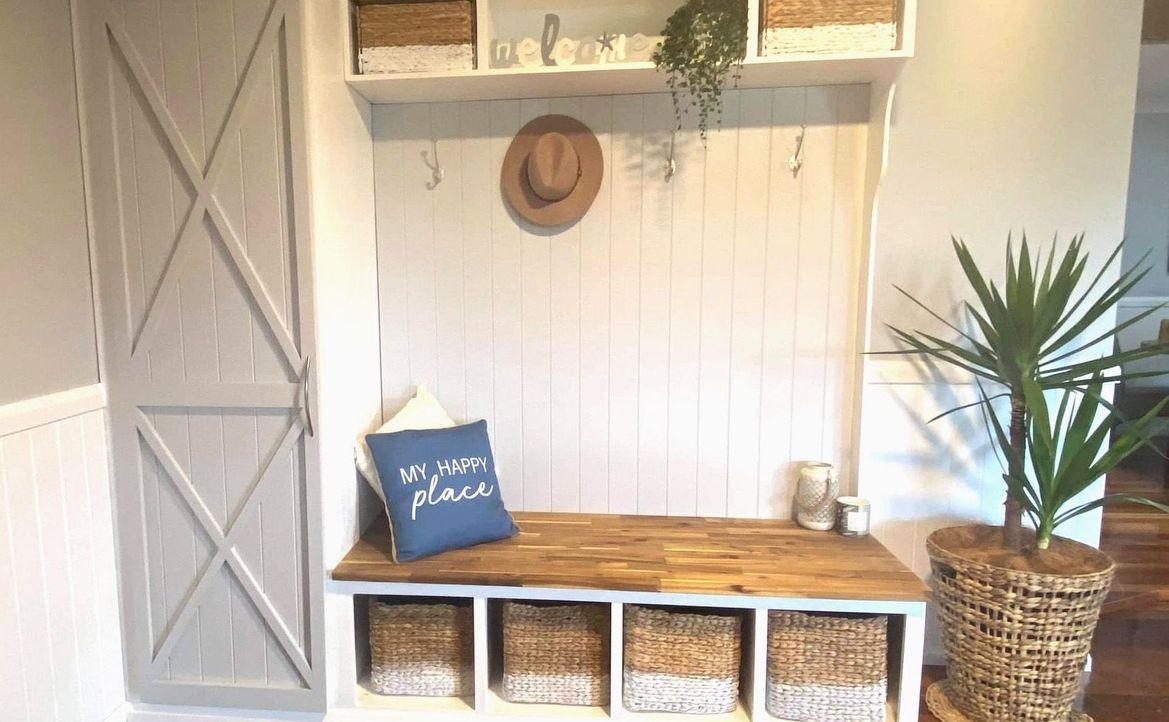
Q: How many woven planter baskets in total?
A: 1